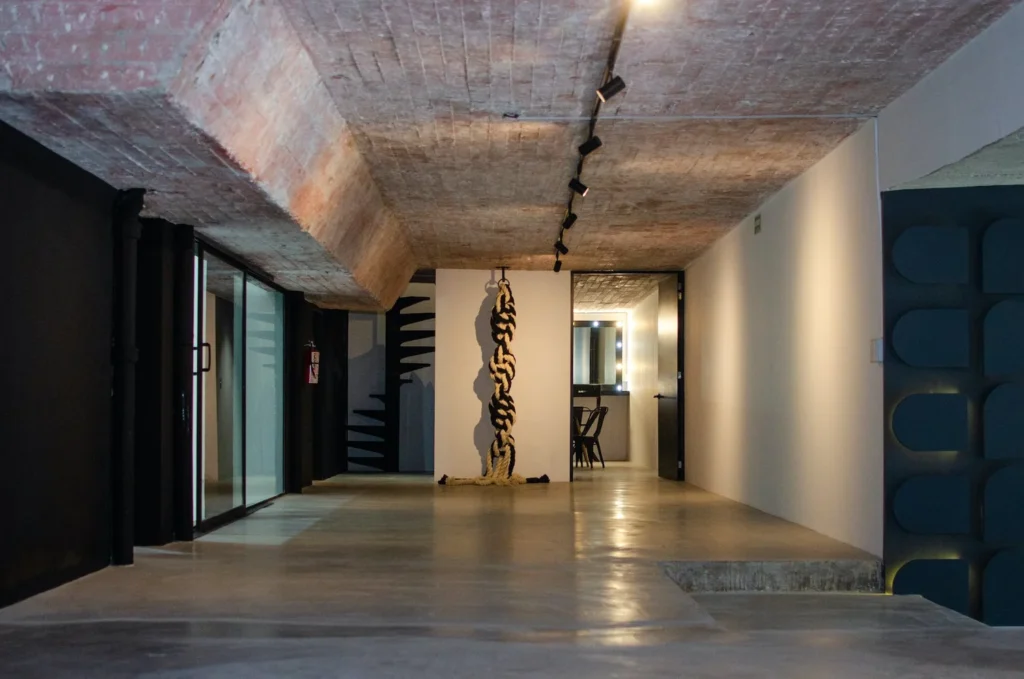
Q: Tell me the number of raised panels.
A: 10